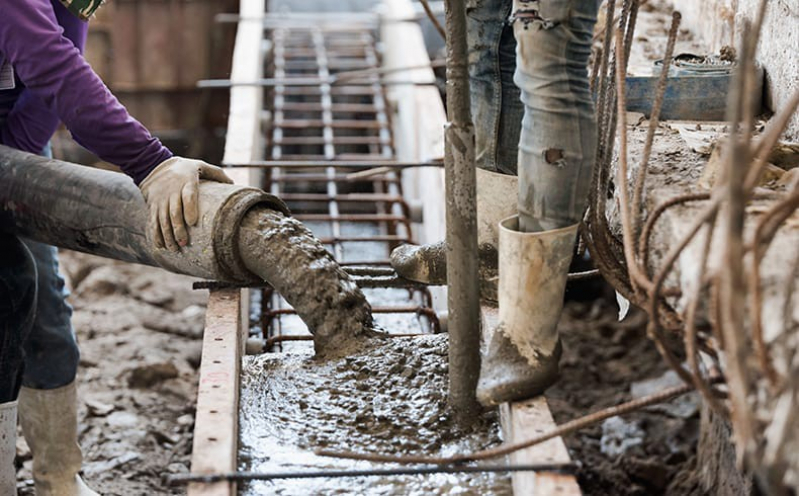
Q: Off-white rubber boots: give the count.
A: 4